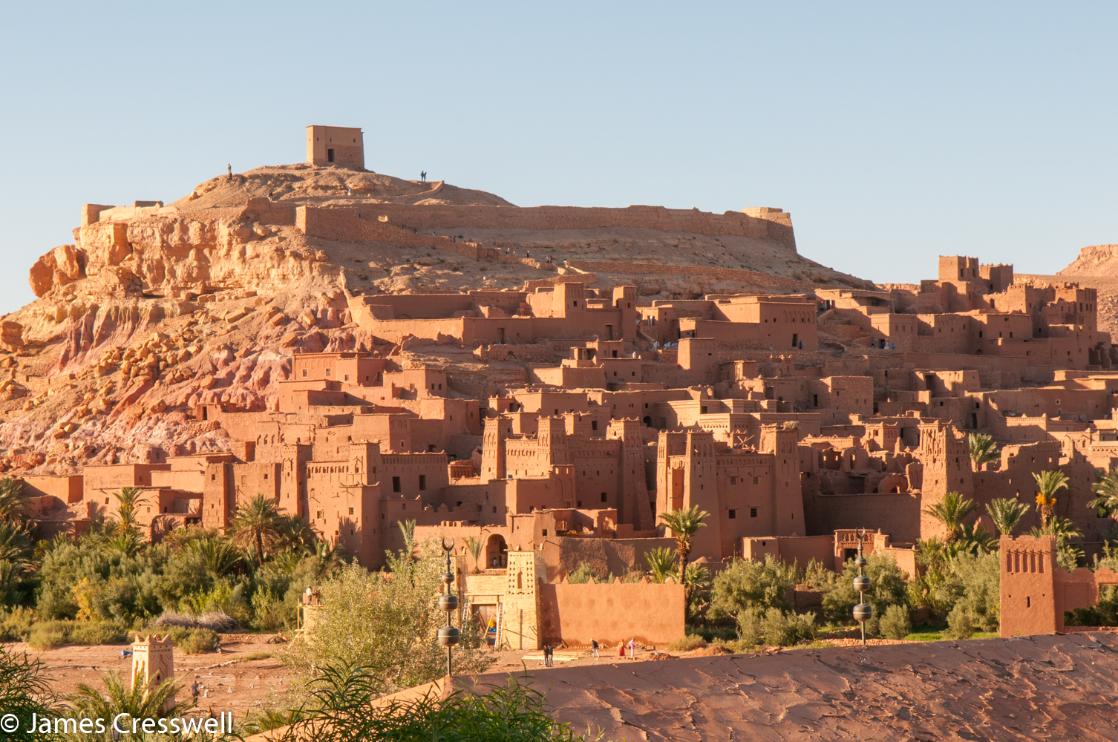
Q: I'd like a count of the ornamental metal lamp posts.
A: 2